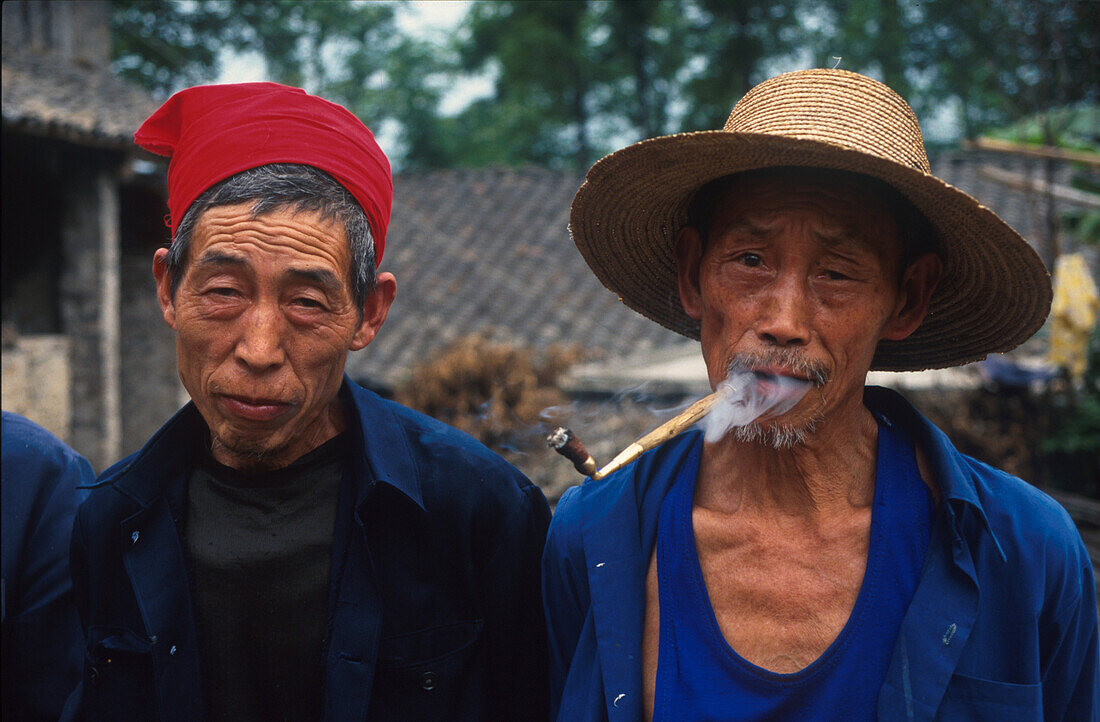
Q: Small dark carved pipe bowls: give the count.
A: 1